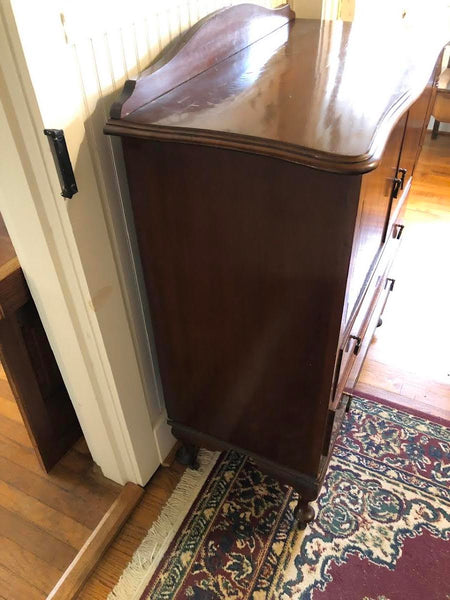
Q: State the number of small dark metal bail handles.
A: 5